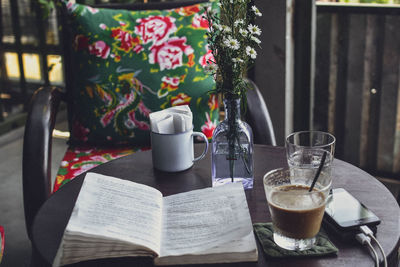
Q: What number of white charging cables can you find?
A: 2